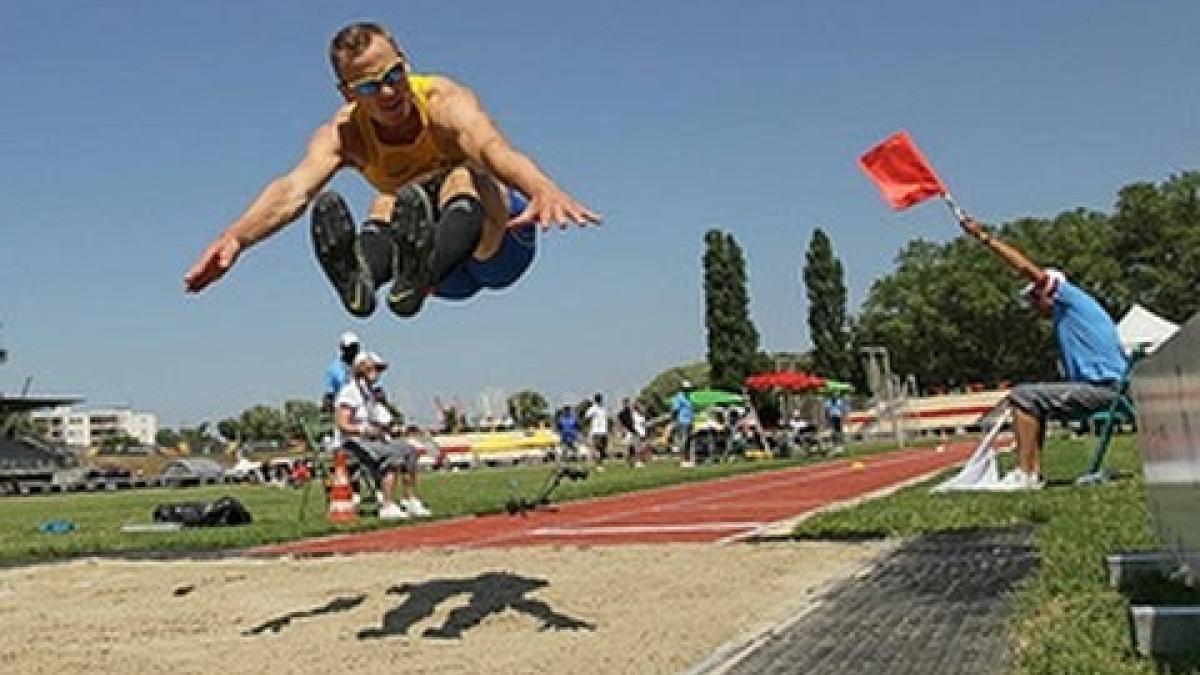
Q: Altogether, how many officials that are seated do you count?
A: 2